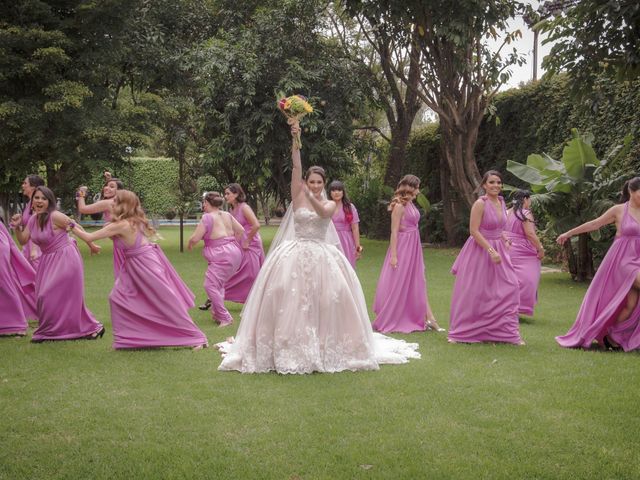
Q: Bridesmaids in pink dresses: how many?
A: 12